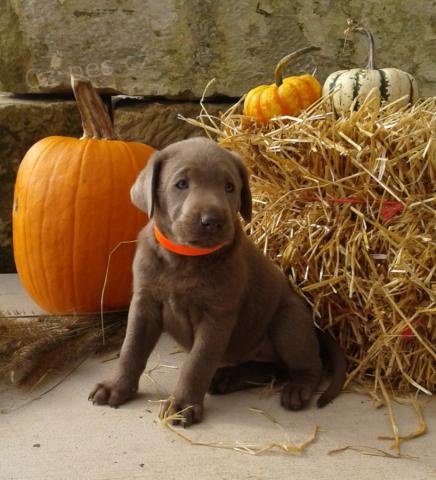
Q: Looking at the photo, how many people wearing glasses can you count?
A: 0